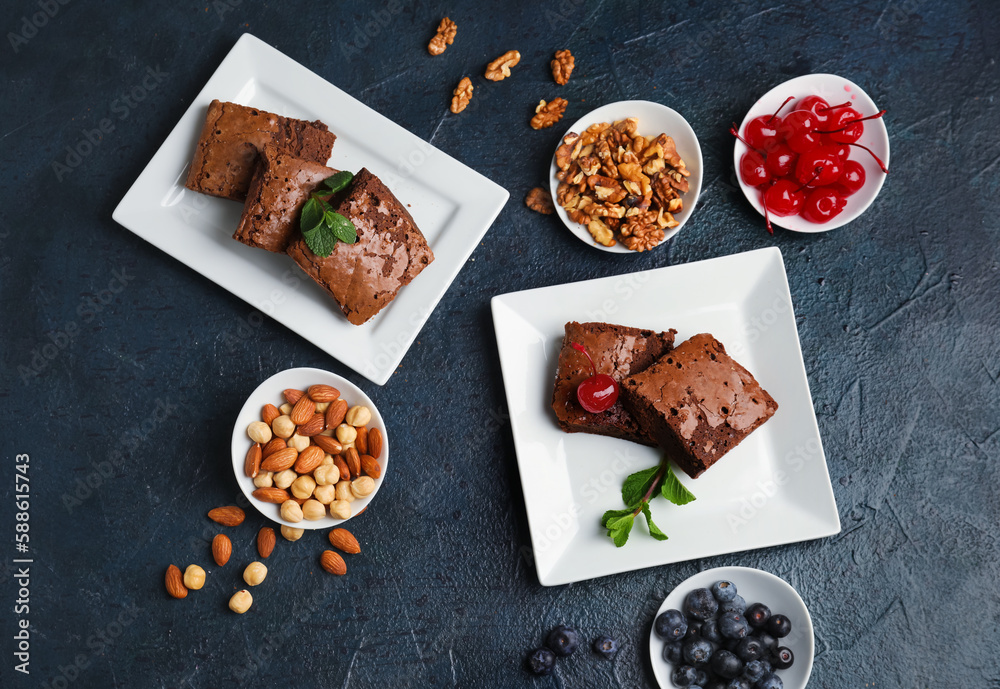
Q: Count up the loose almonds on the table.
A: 6